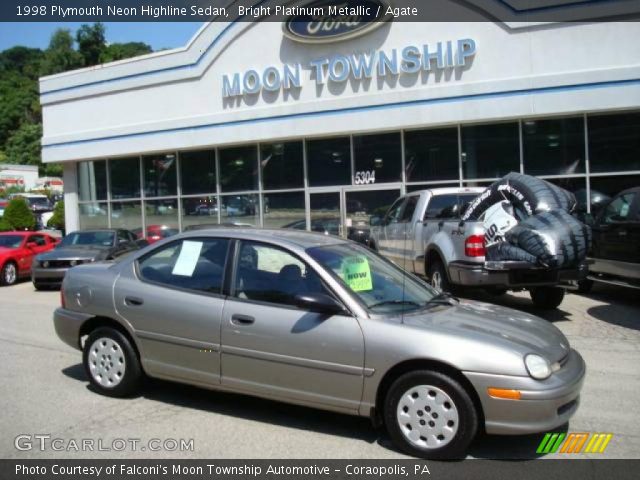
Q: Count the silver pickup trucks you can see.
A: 1